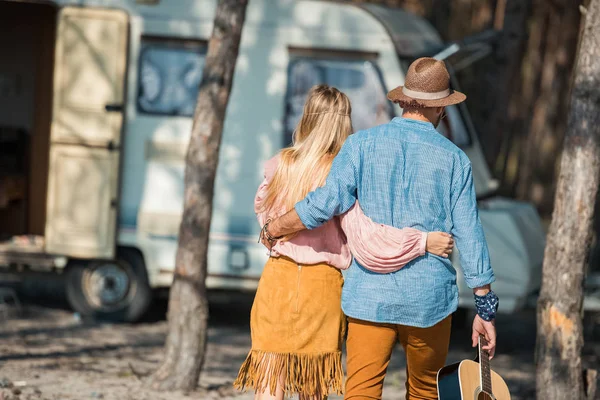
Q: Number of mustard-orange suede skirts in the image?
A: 1